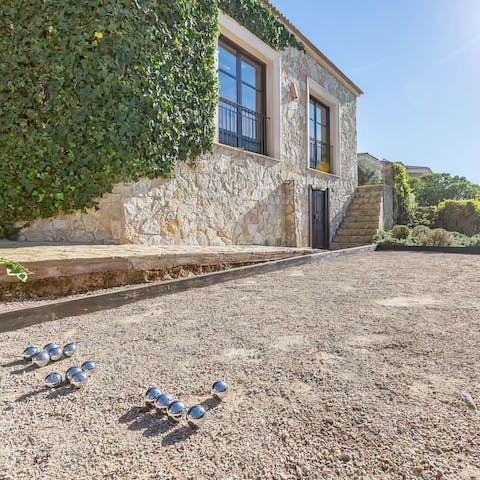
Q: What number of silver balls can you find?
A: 14